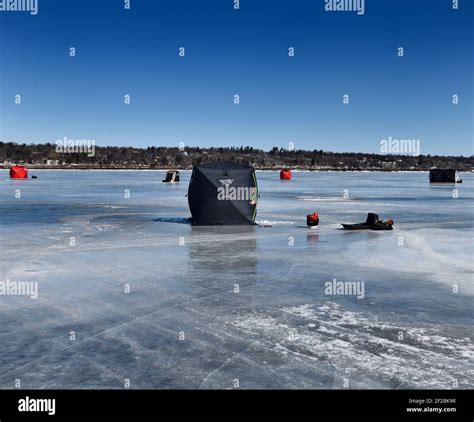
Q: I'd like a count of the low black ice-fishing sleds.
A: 1